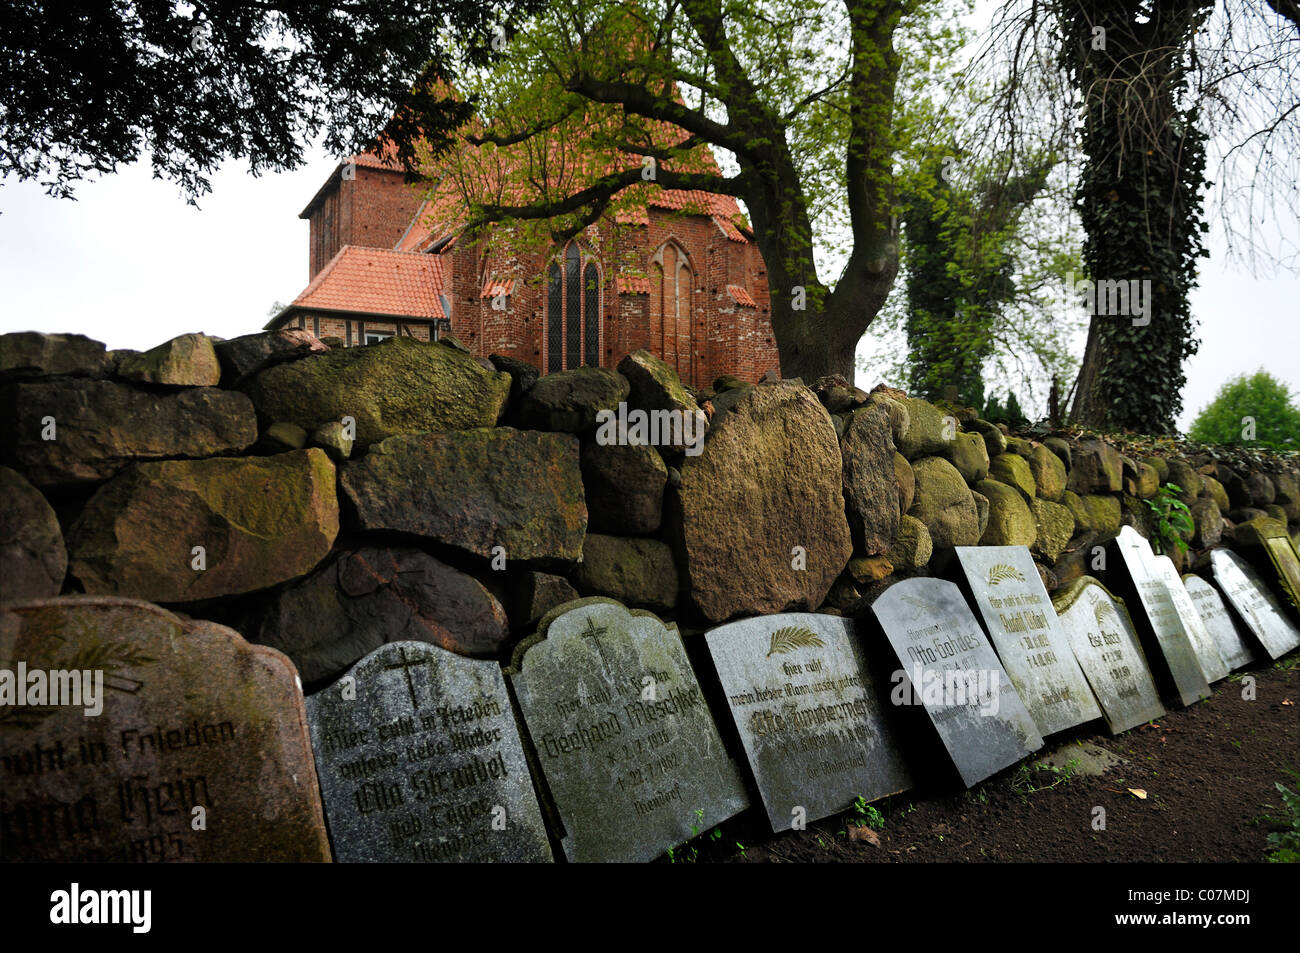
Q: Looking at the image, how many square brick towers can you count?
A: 1